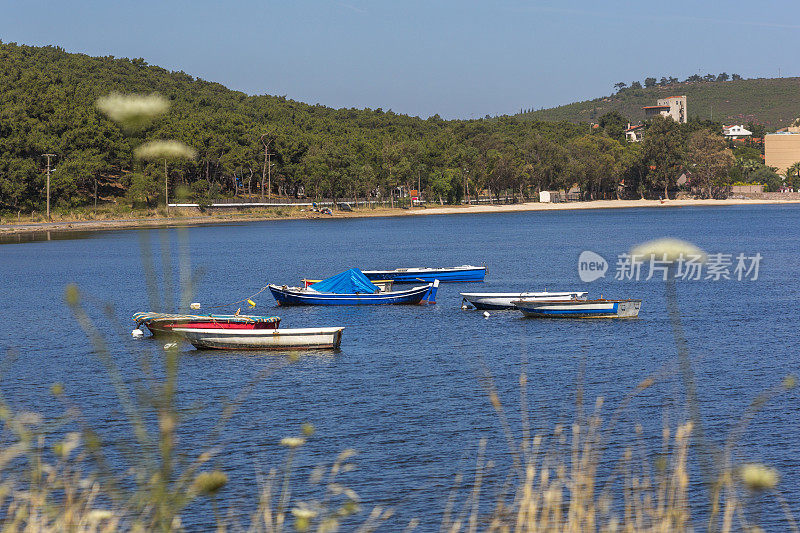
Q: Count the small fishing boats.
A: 6